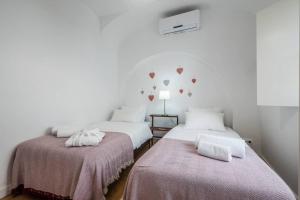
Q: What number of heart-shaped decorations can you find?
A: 9